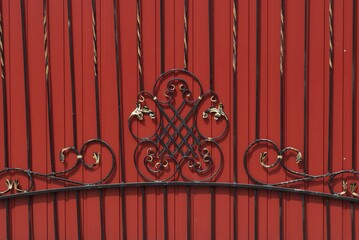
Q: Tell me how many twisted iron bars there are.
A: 8